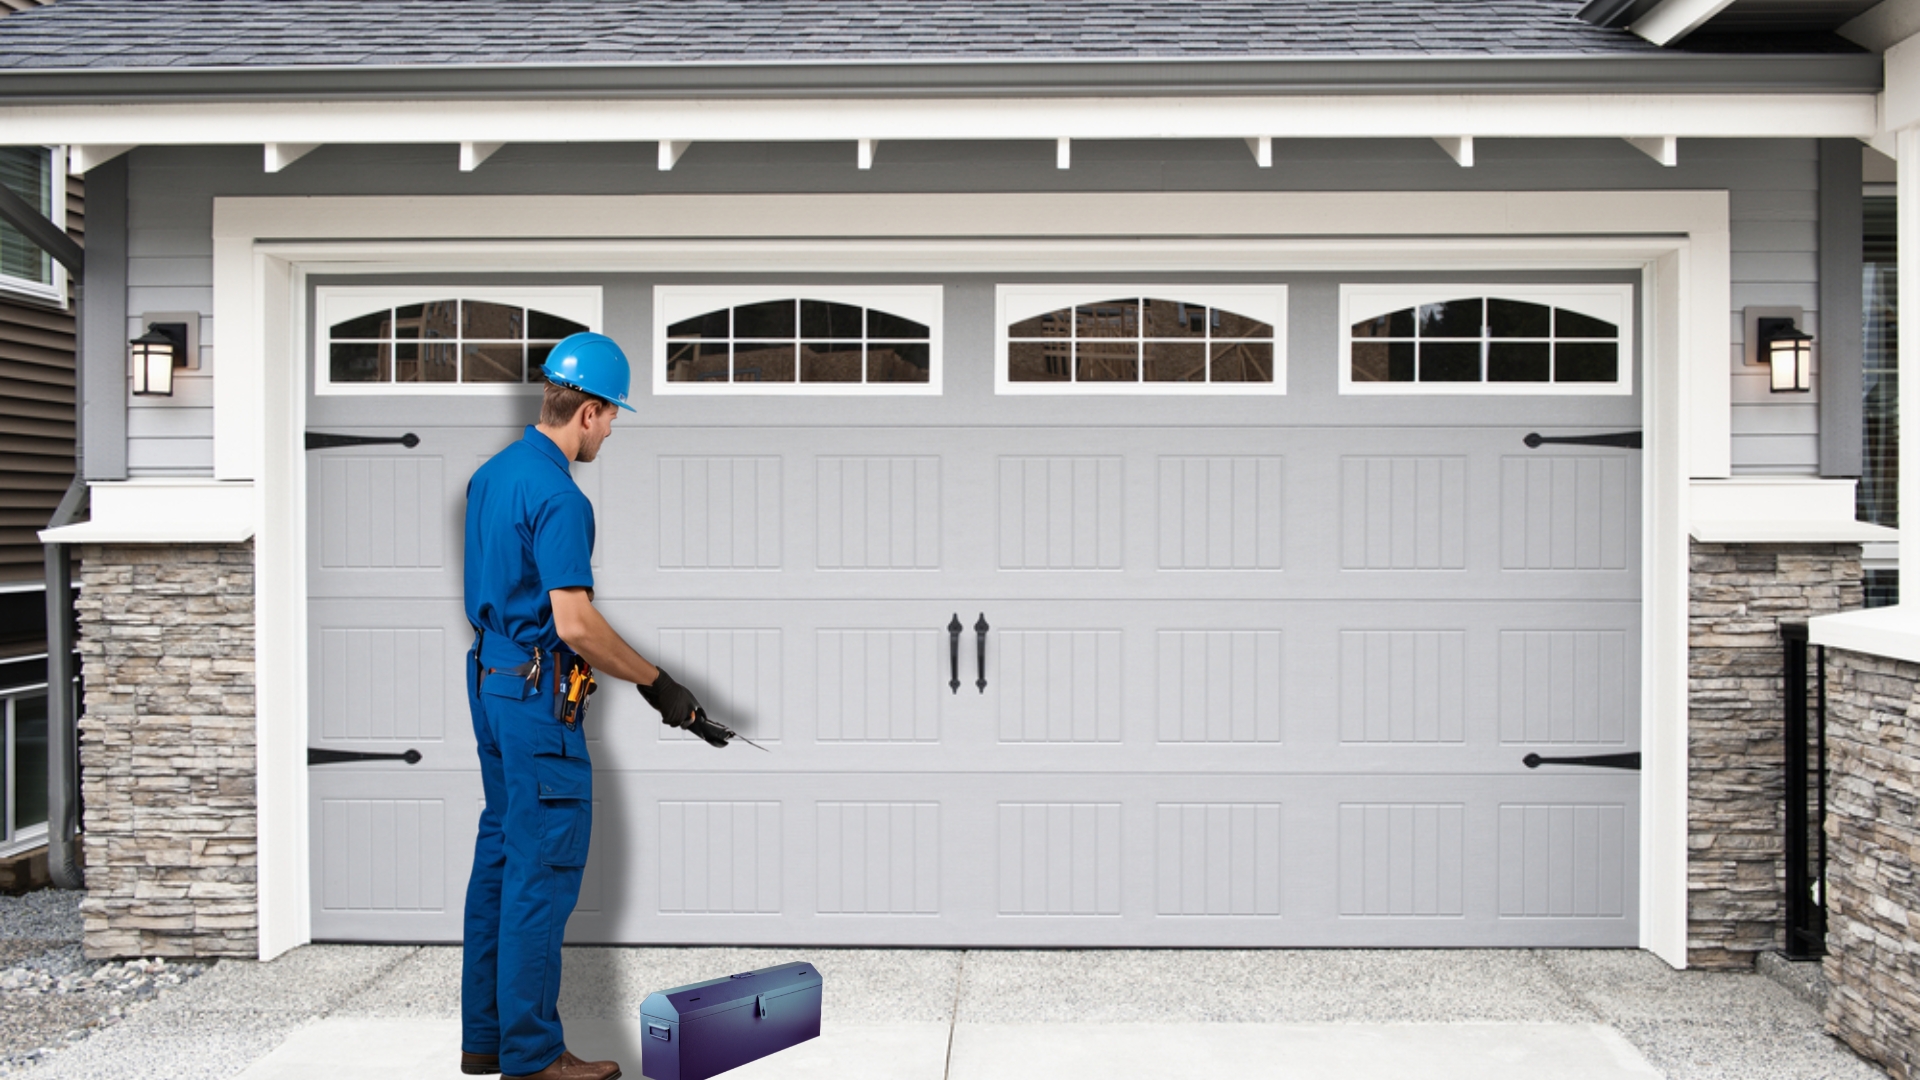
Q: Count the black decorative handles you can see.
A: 2